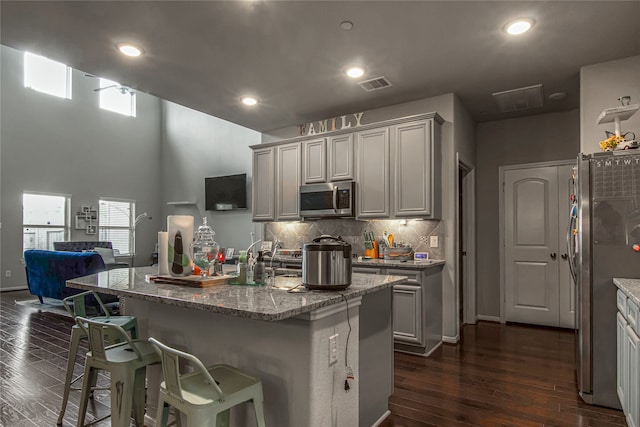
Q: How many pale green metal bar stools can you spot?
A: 3